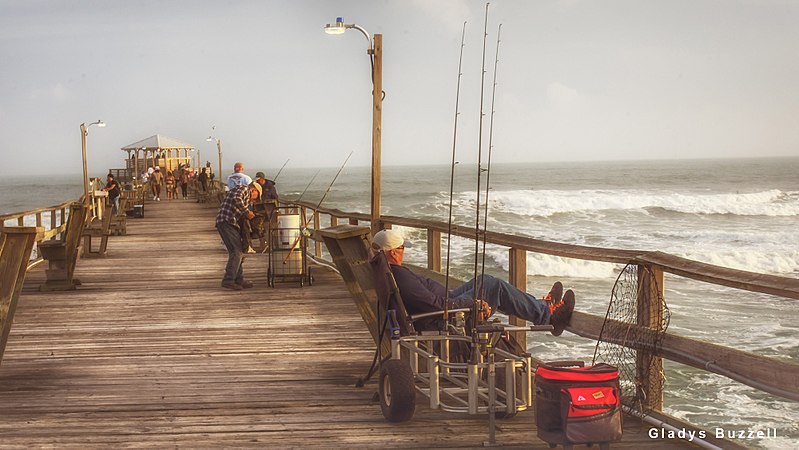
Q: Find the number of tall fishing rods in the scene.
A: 3